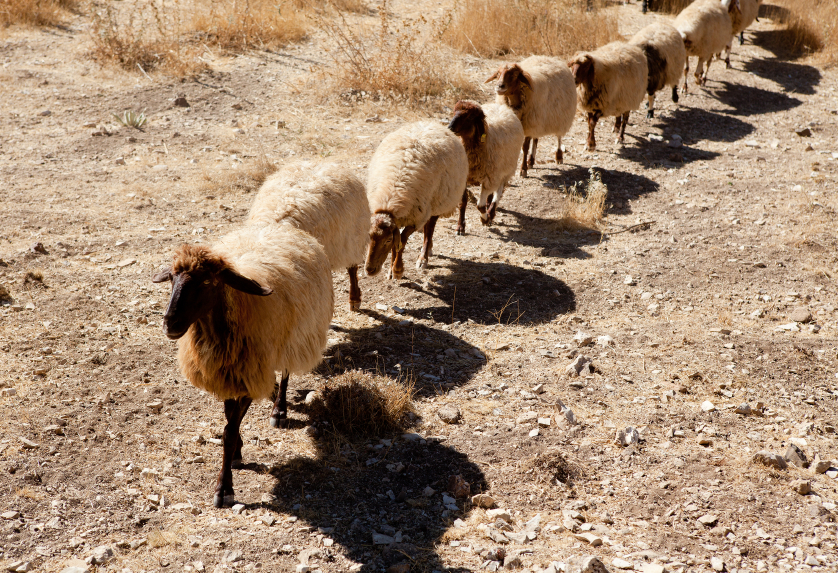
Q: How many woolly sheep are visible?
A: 9